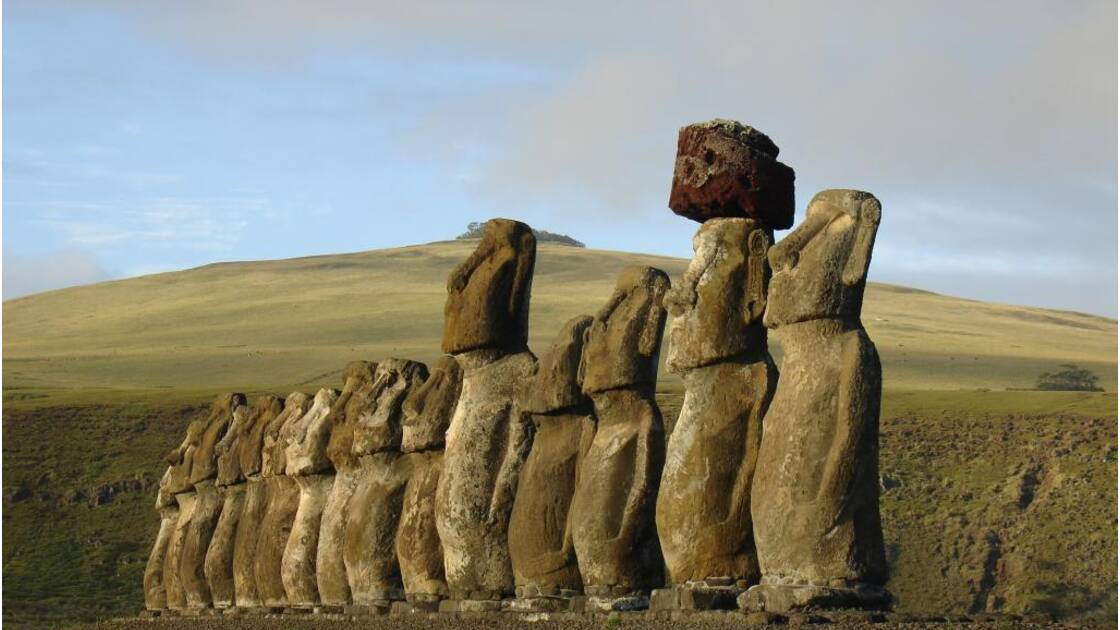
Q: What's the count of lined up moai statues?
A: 15